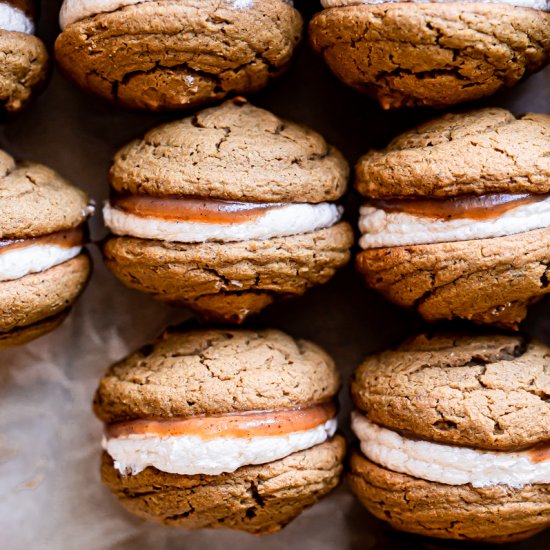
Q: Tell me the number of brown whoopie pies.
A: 8